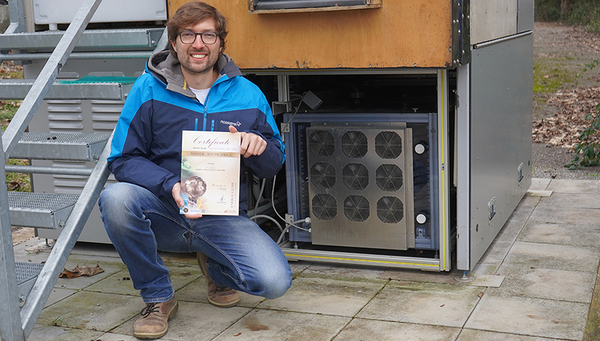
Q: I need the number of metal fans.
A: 9